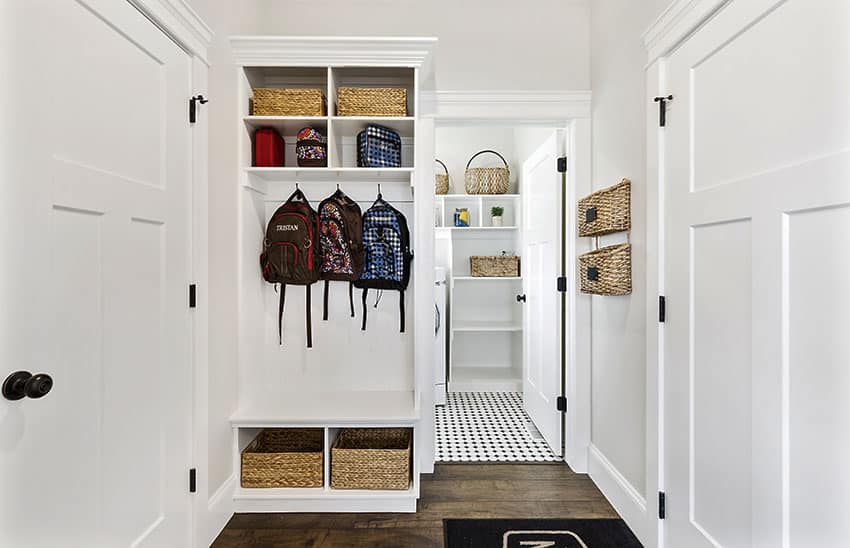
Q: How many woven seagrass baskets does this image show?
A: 9